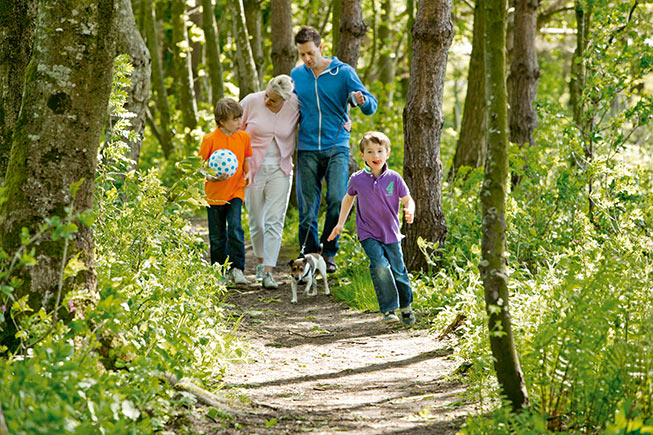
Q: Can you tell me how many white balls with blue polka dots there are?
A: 1